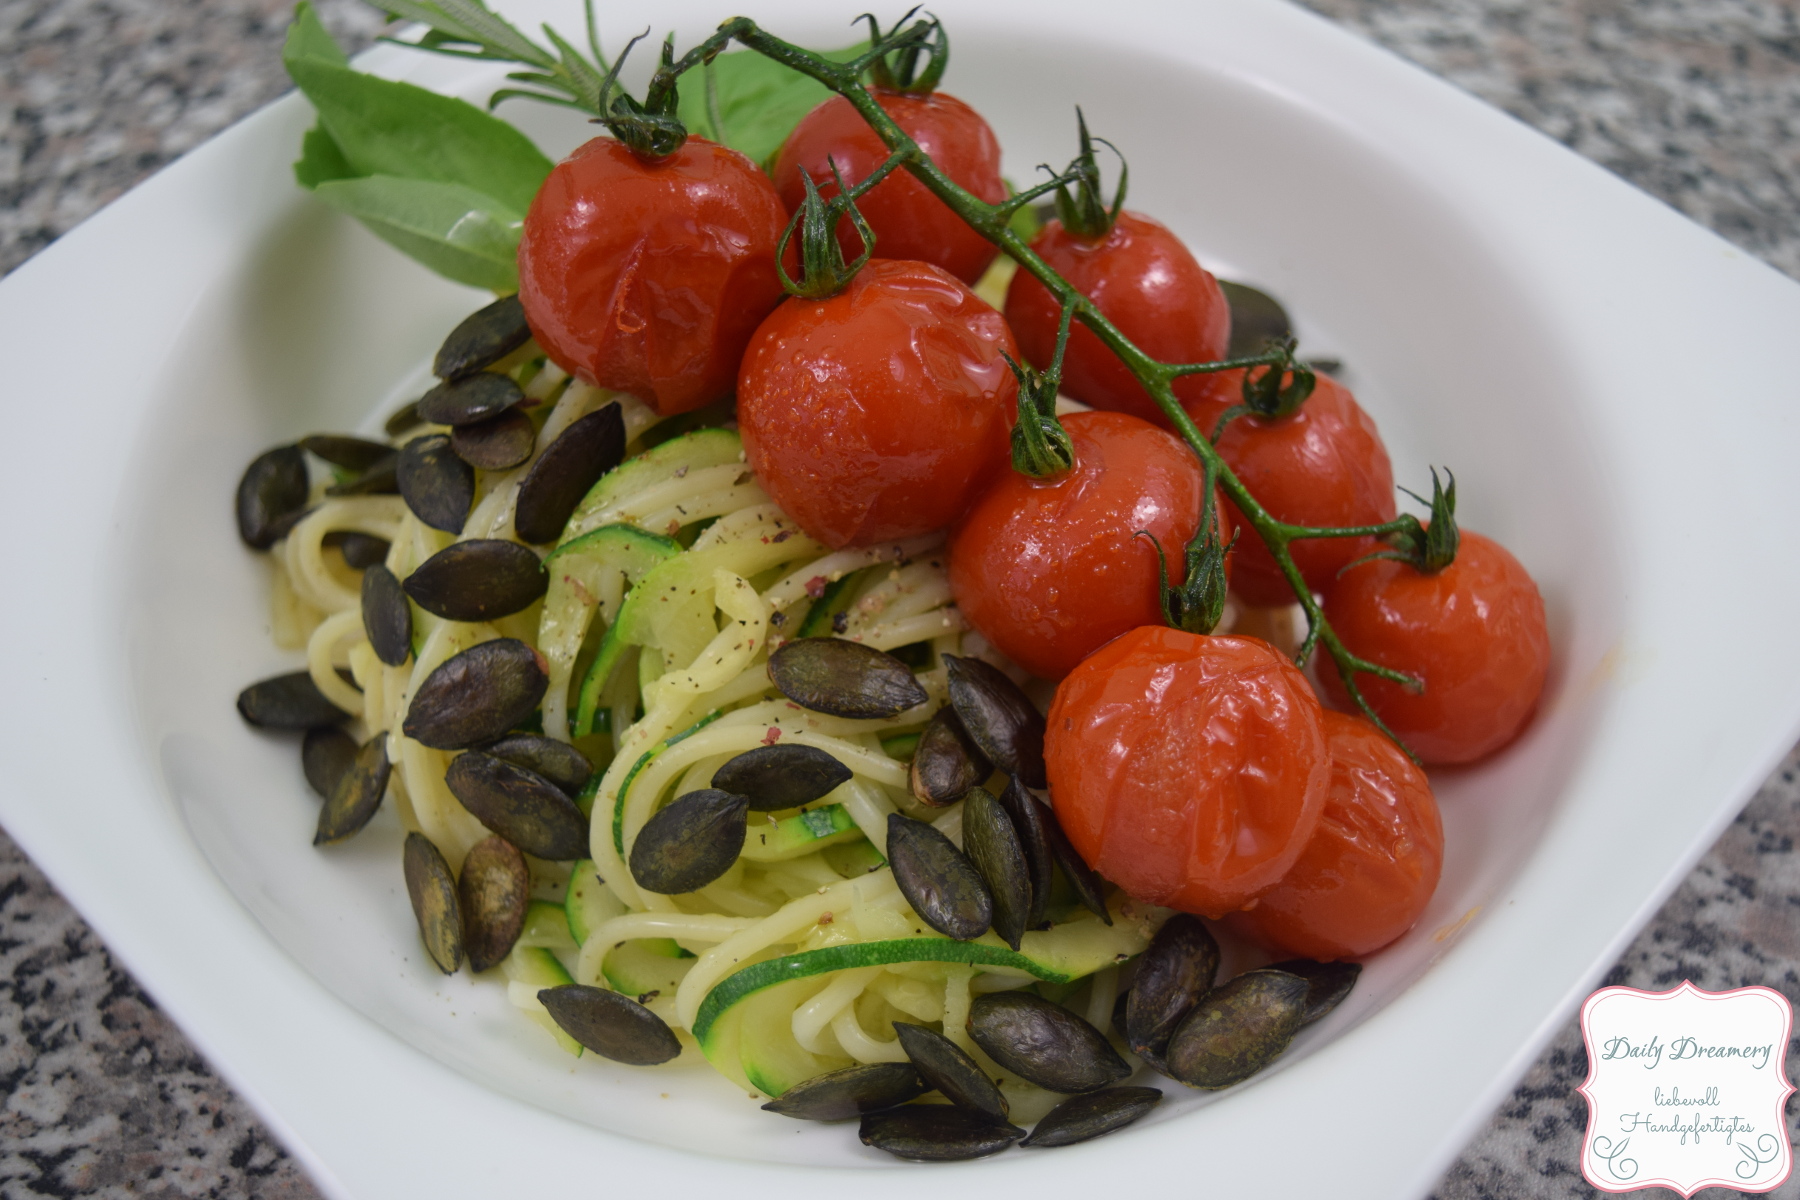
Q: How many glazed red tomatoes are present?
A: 9